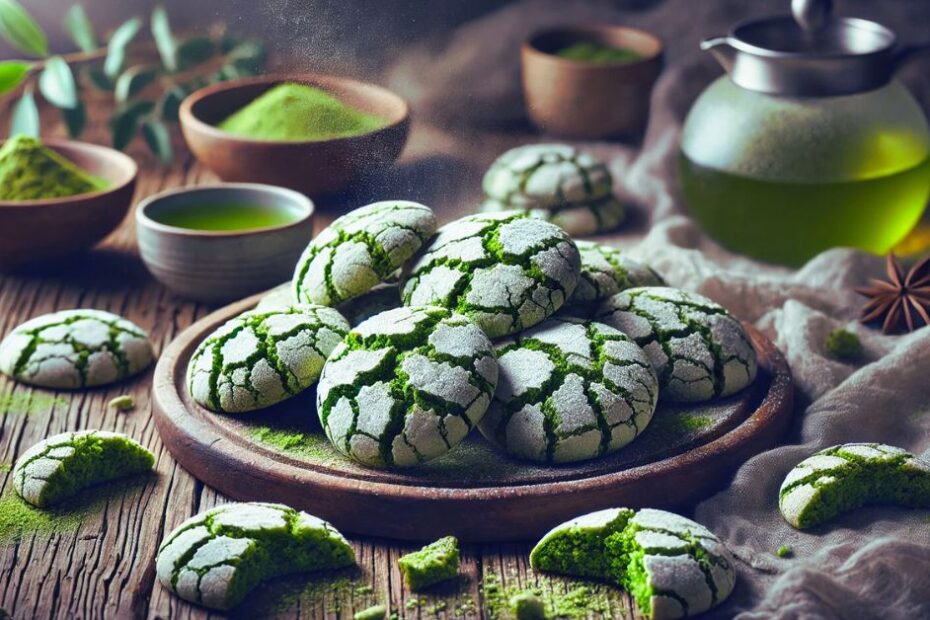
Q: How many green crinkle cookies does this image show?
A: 14